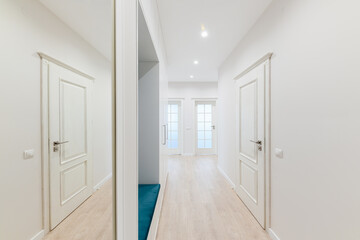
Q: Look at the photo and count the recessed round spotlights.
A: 3